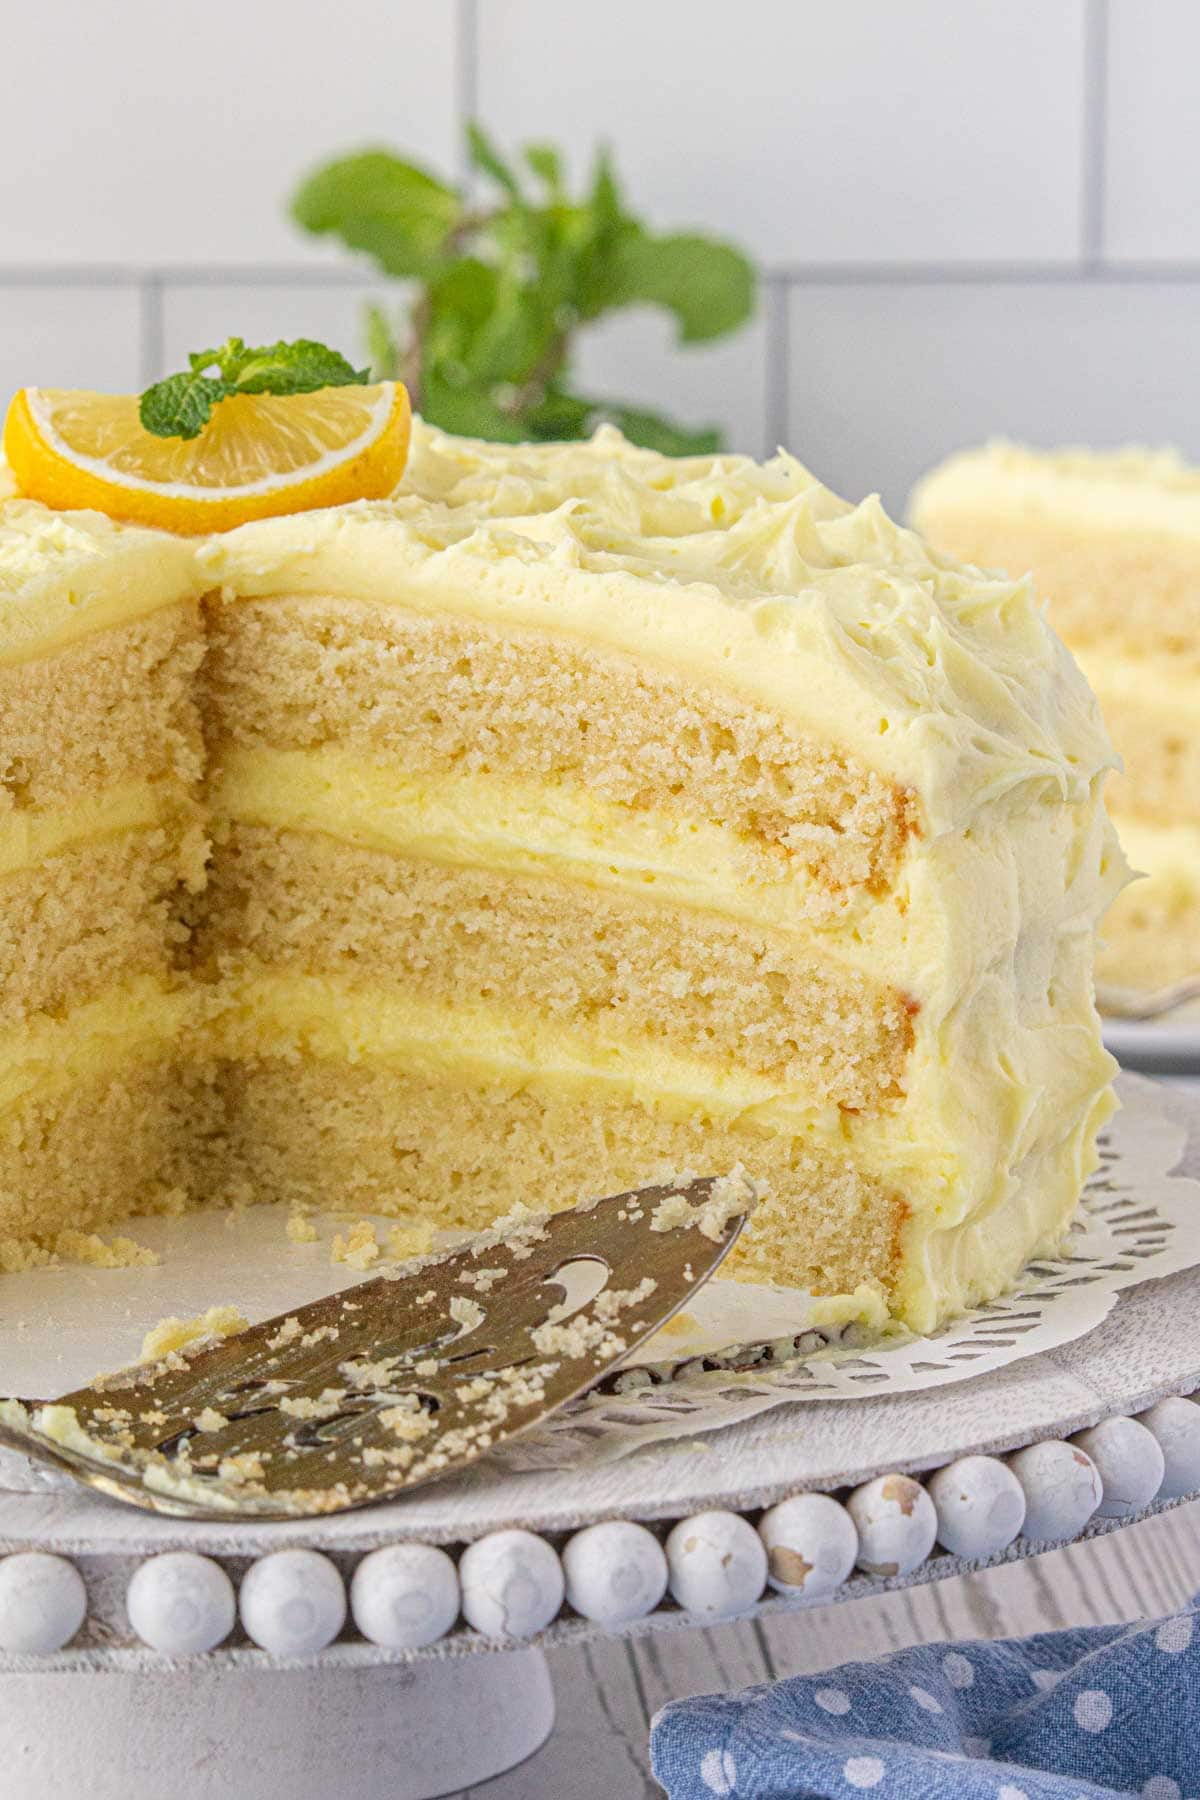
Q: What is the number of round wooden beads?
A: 13